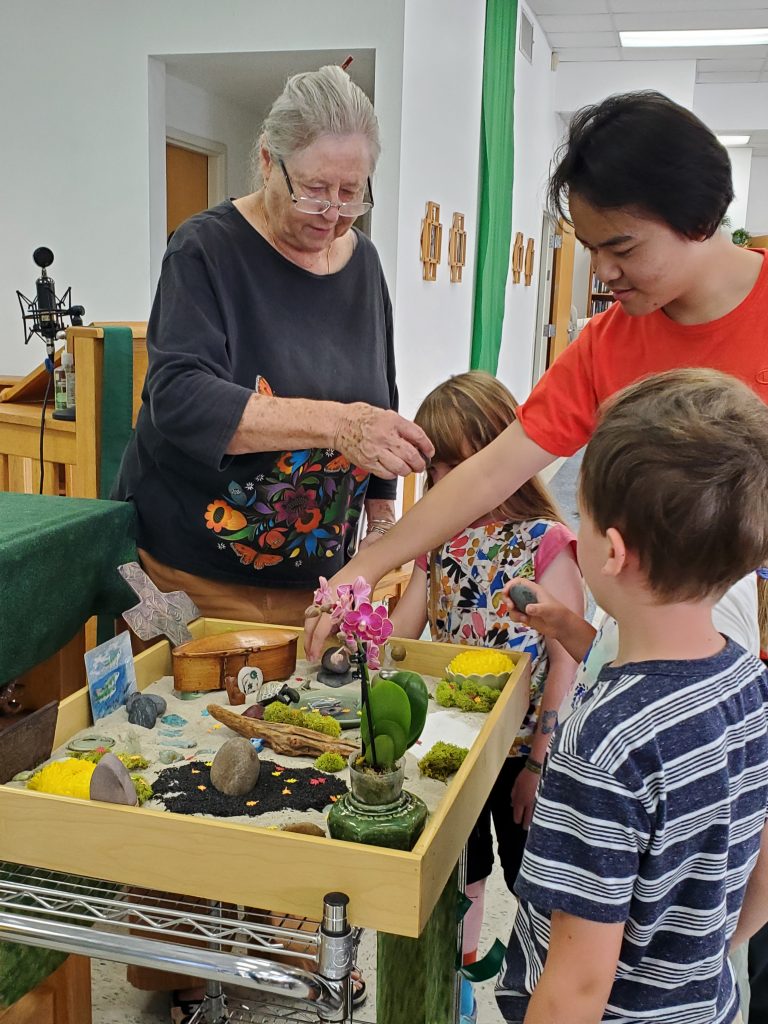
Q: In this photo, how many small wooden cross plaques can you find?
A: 4